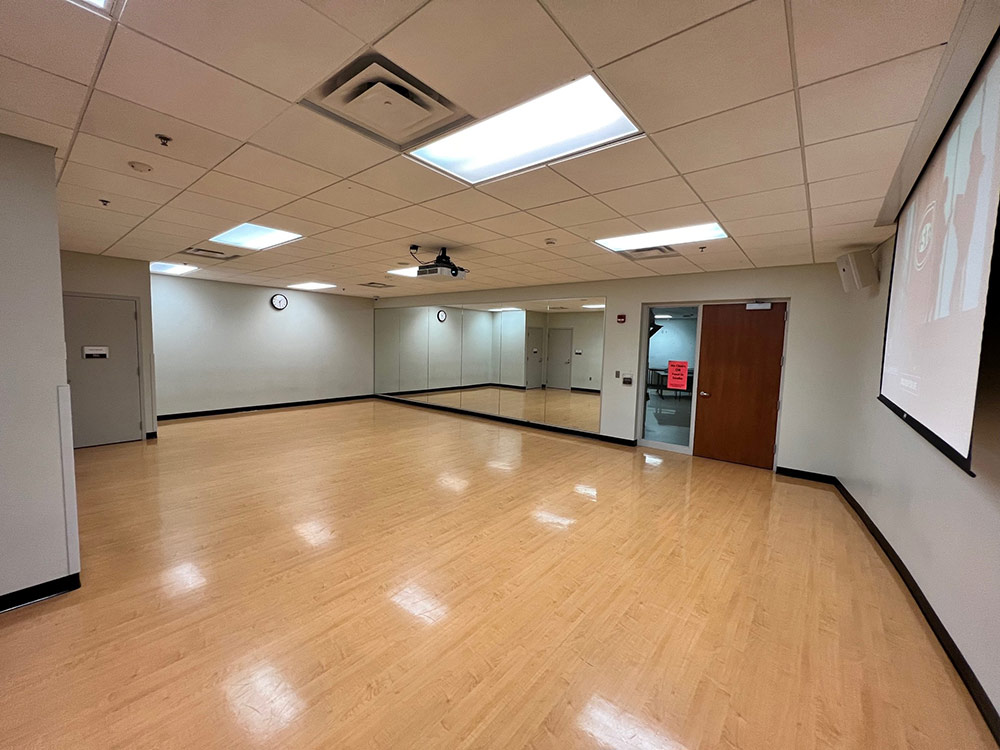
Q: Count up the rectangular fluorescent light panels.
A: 7